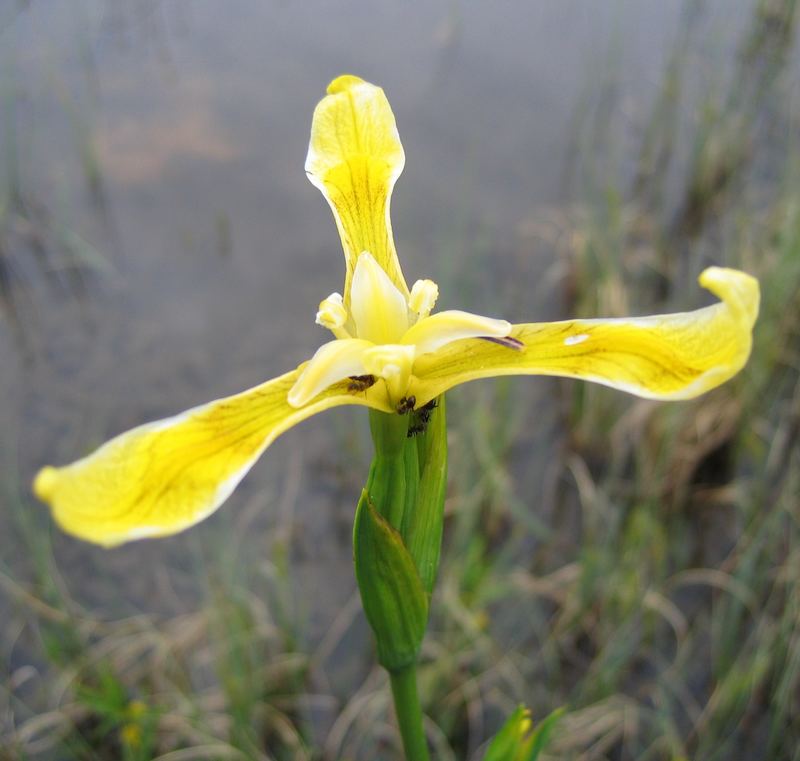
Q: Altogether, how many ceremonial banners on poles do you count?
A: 0